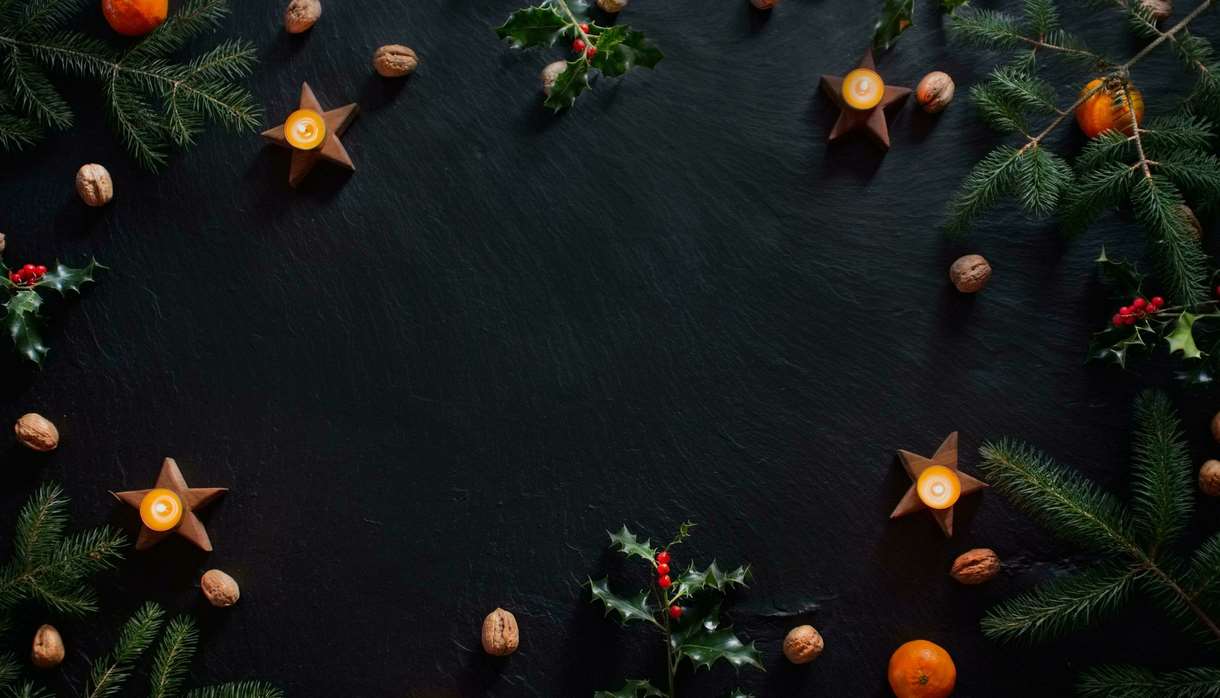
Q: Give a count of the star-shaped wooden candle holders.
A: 4